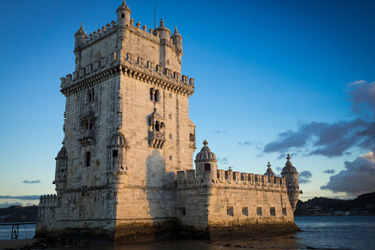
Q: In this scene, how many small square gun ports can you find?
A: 6